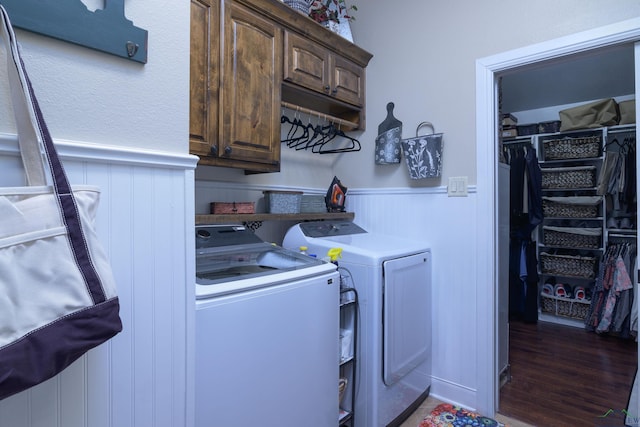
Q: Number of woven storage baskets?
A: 6